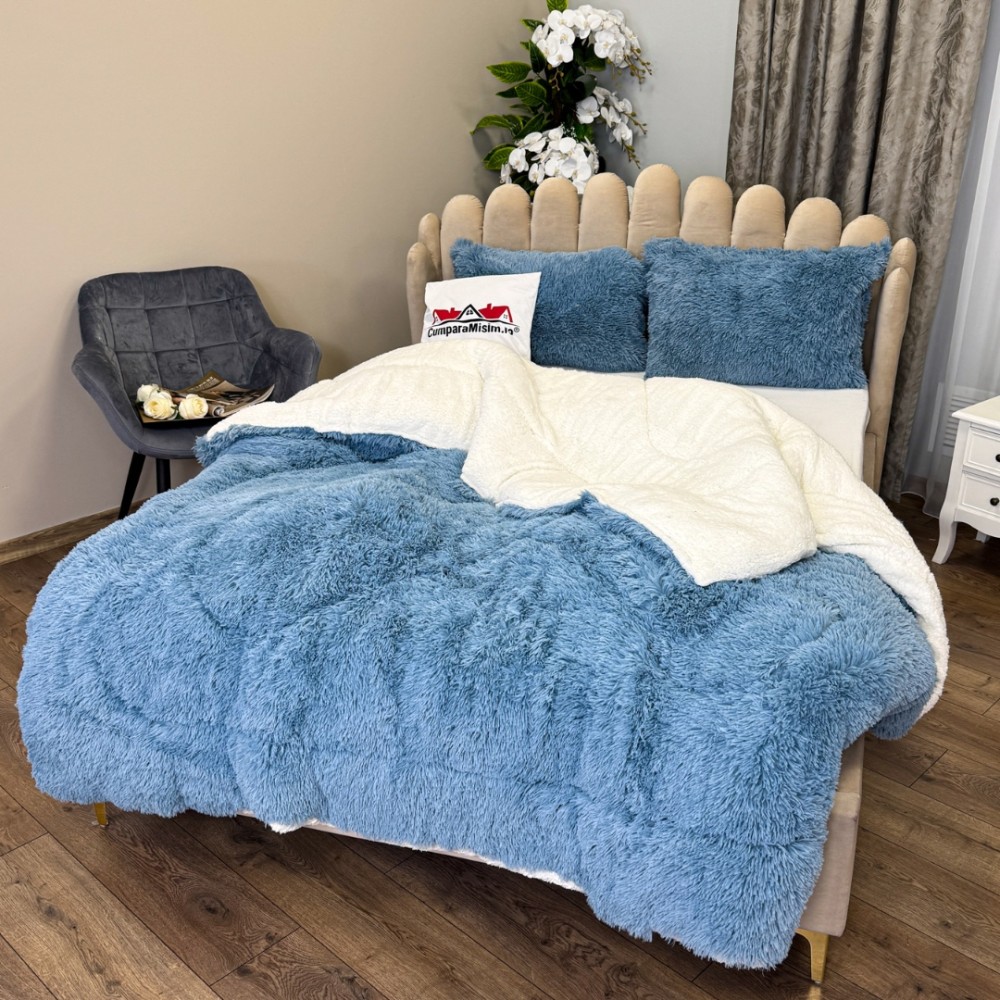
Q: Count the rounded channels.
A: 13